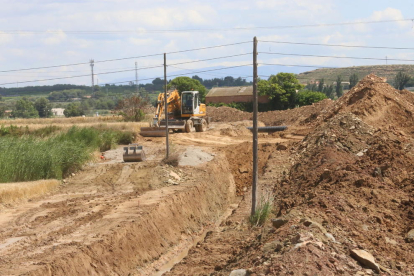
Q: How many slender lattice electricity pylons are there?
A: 2